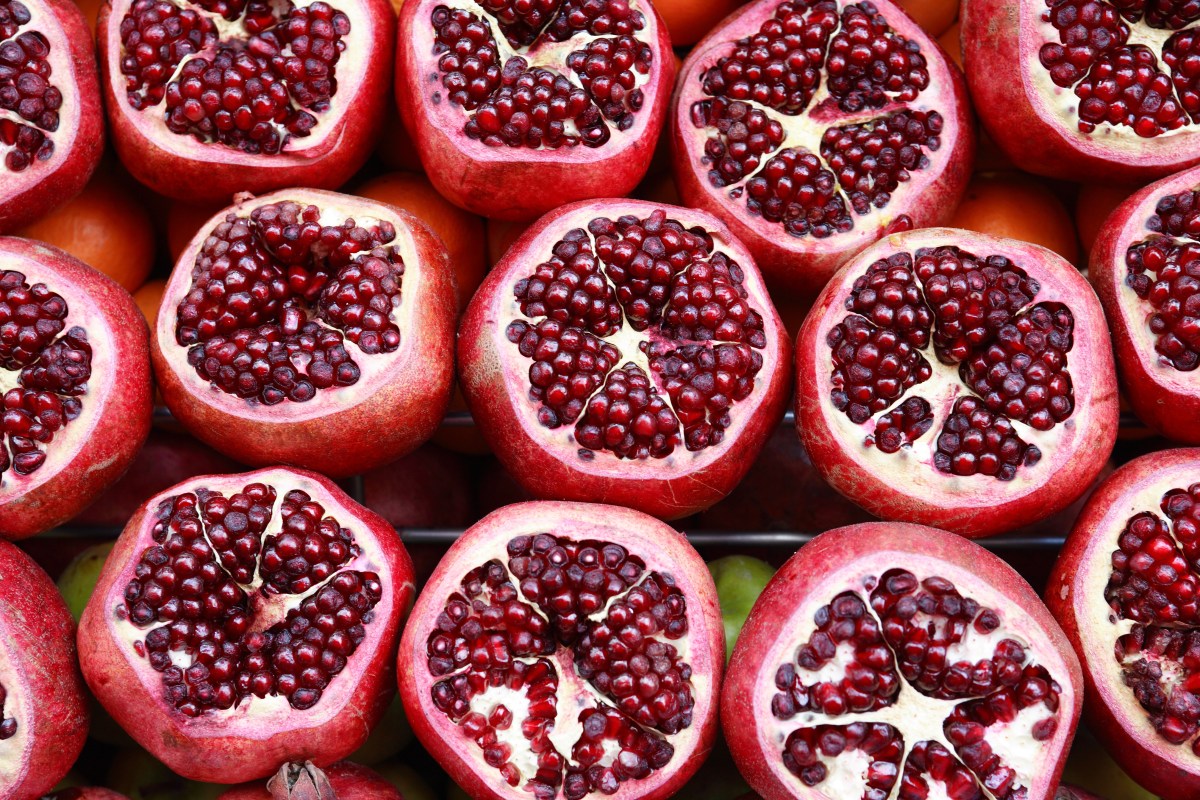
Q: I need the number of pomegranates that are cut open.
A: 15